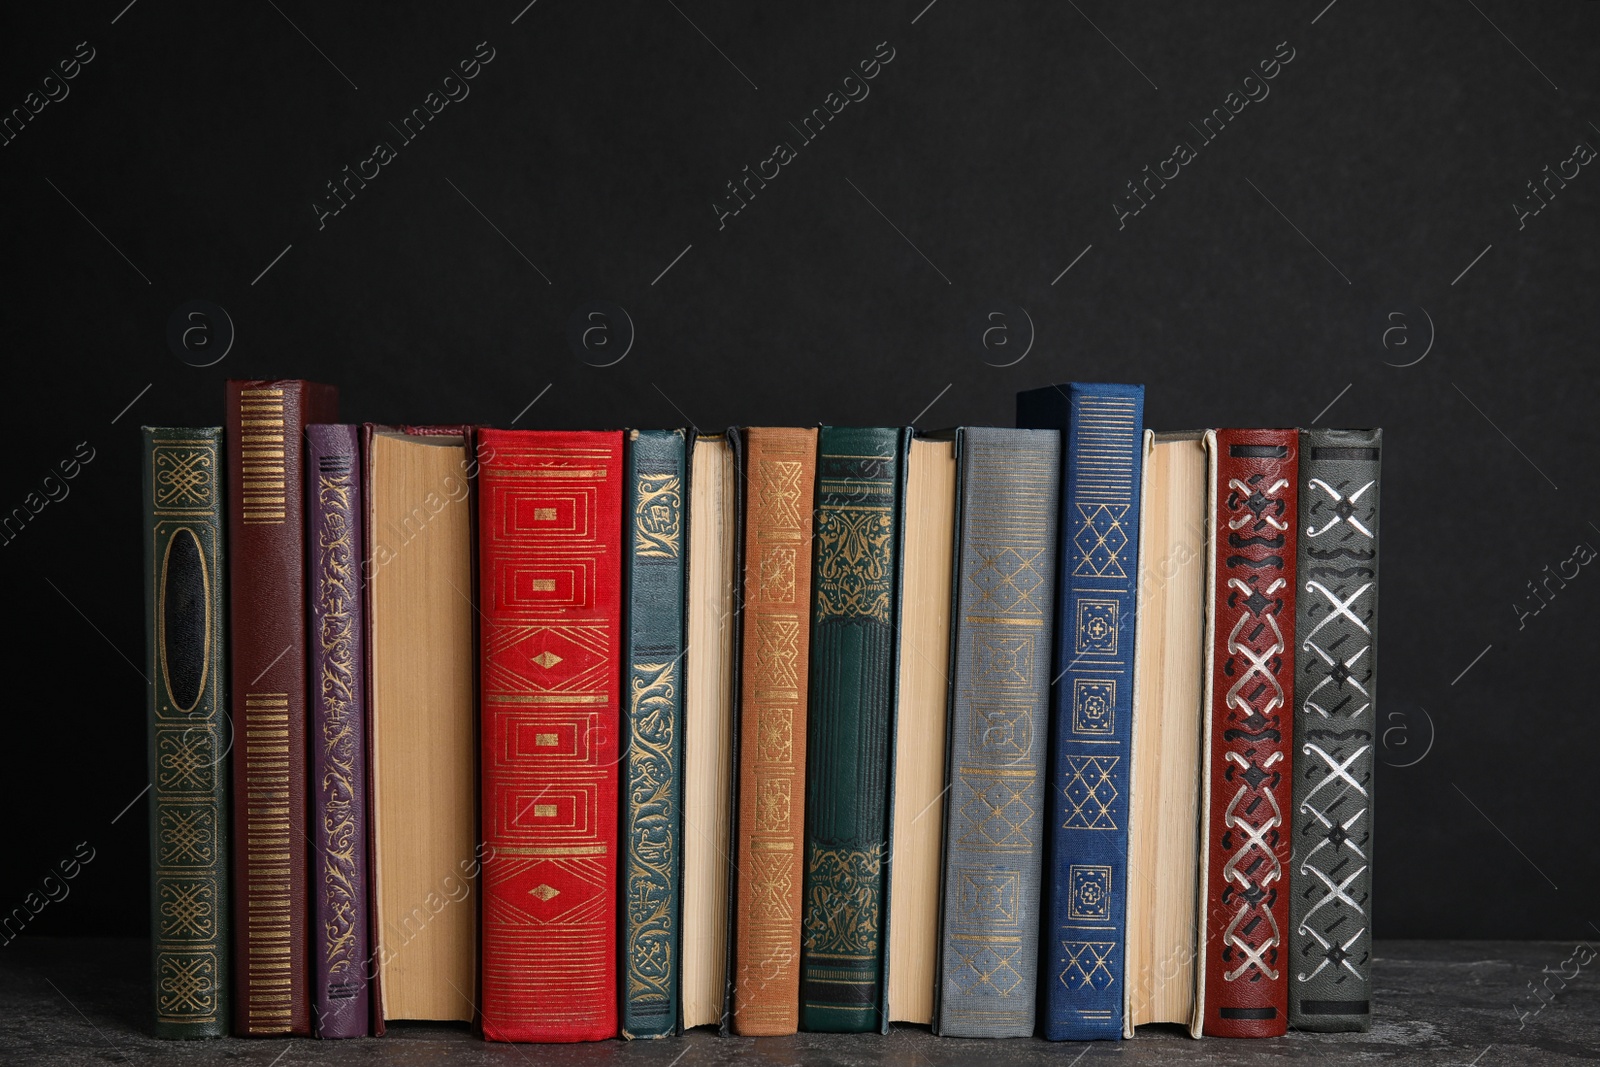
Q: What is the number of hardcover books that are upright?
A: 15